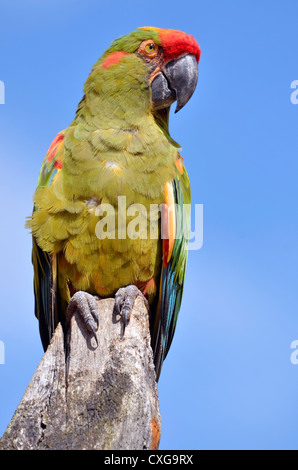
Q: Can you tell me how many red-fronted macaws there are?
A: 1